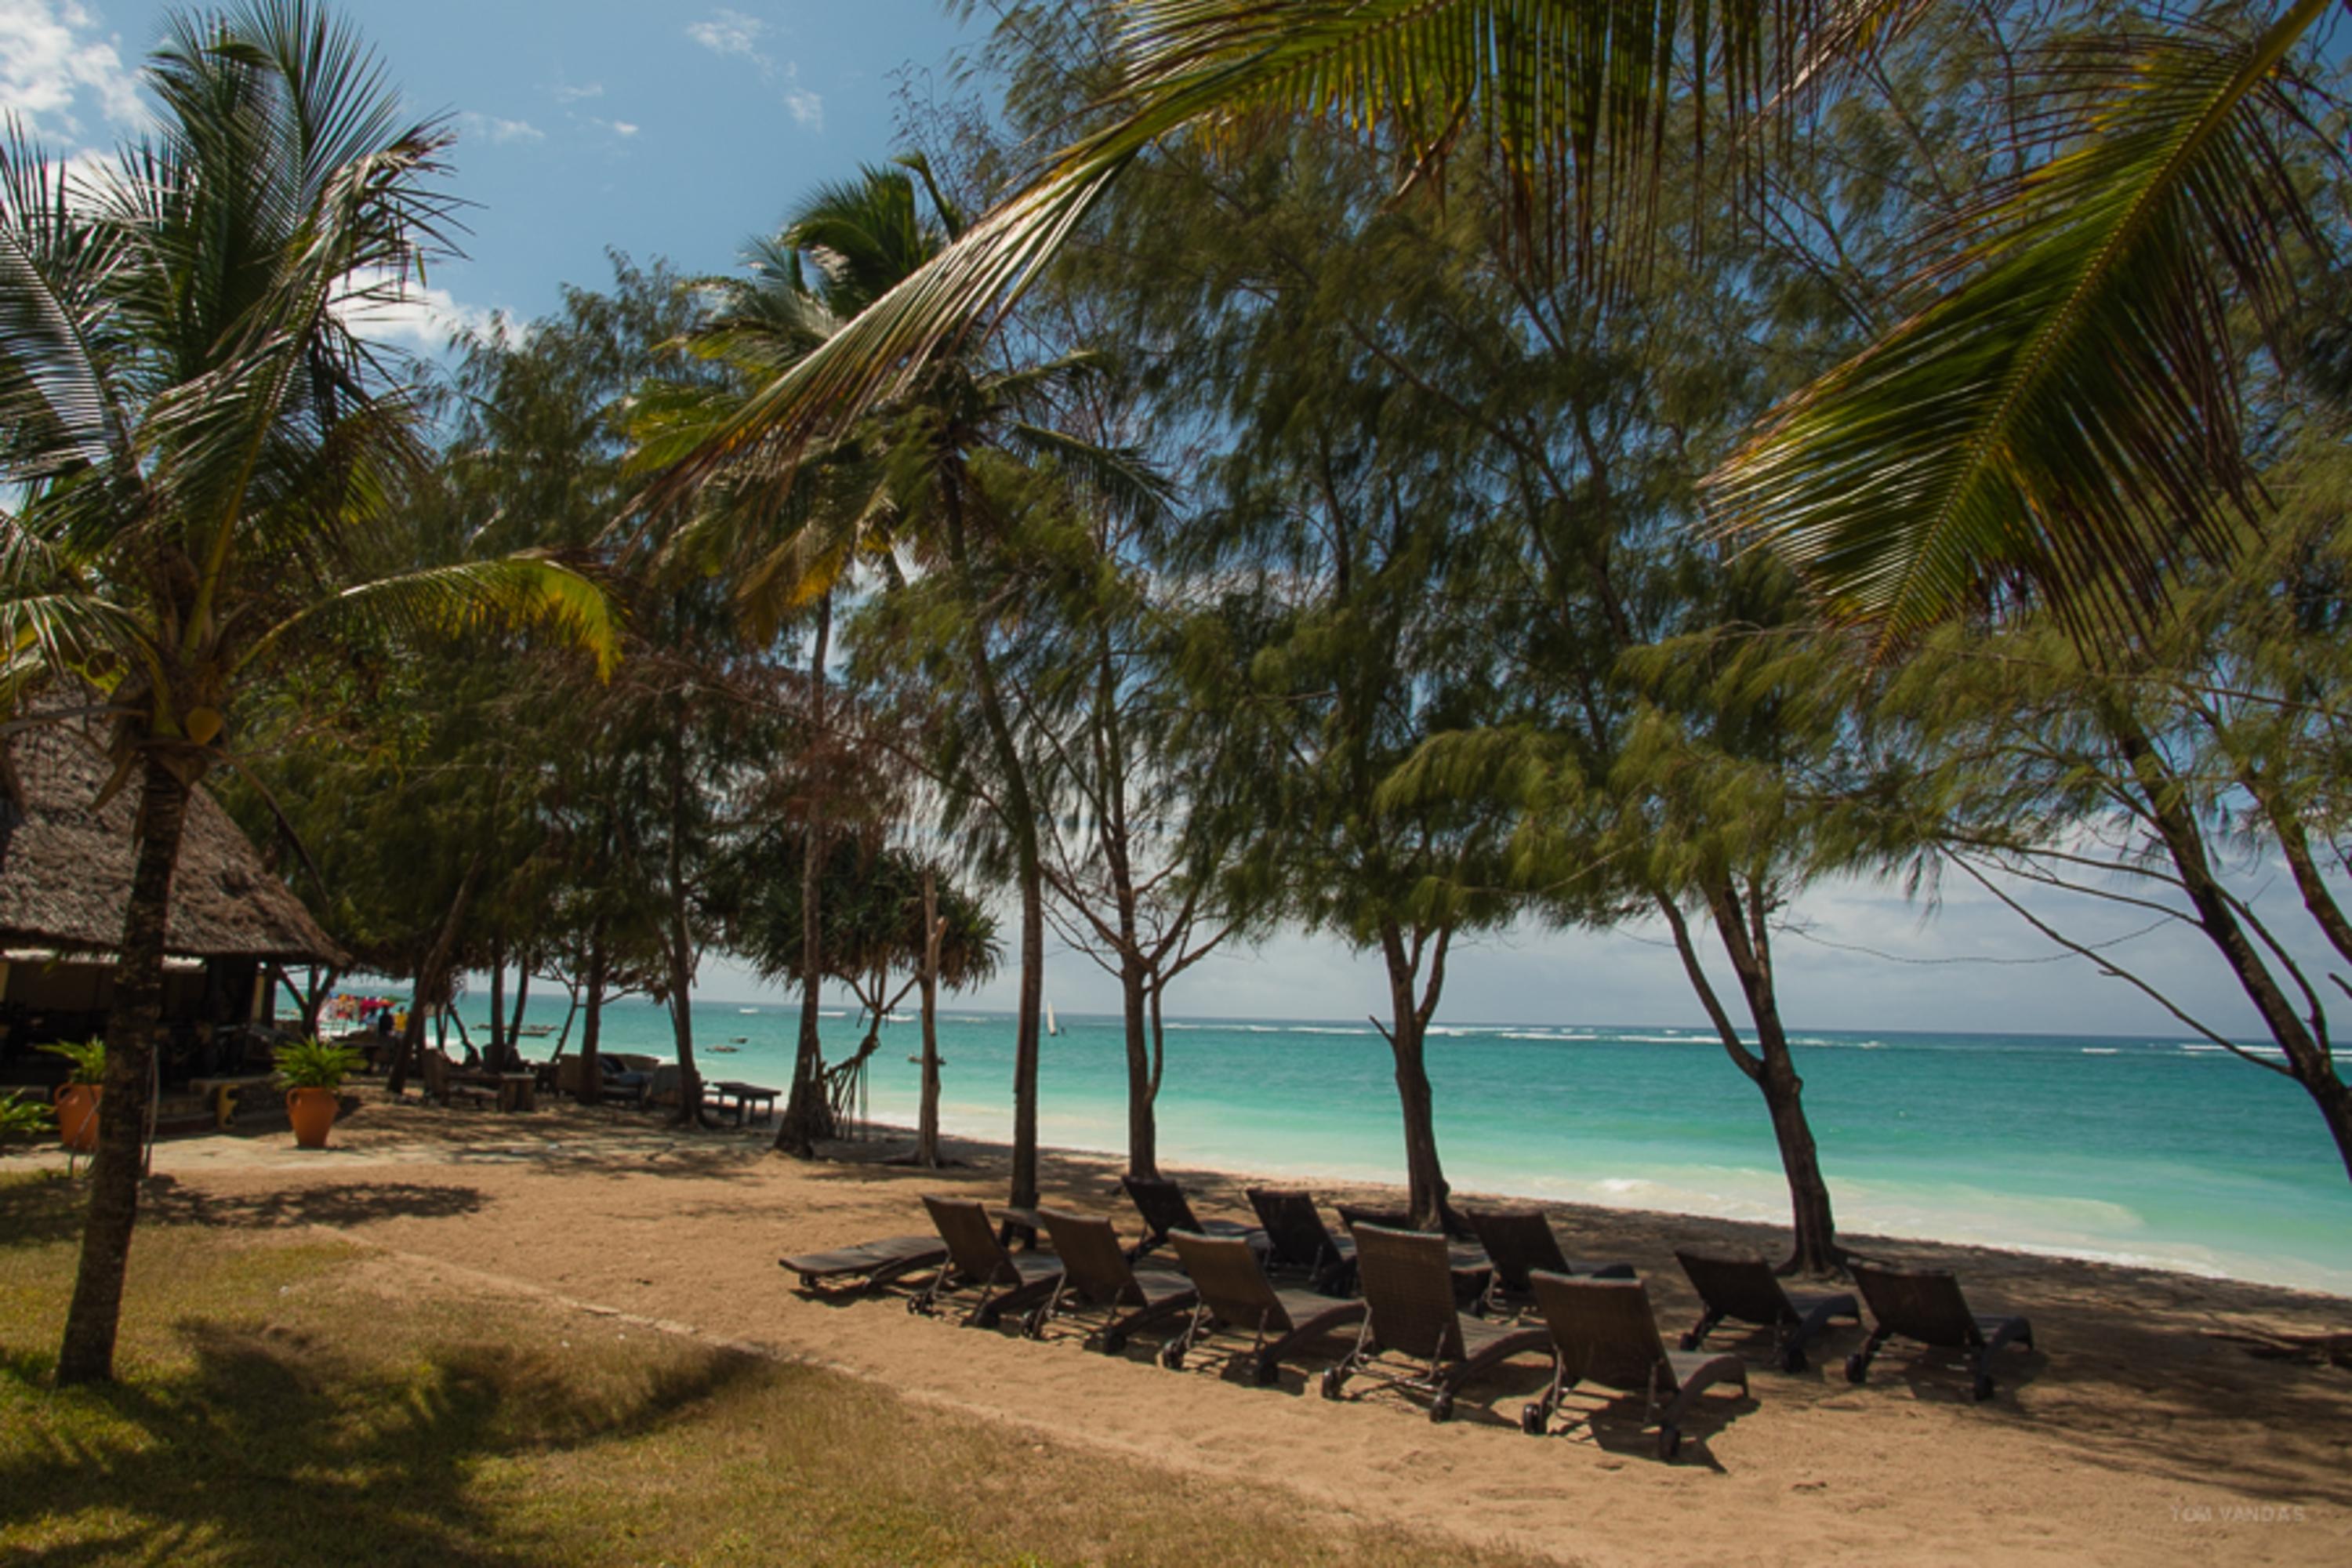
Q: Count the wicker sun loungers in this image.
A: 12